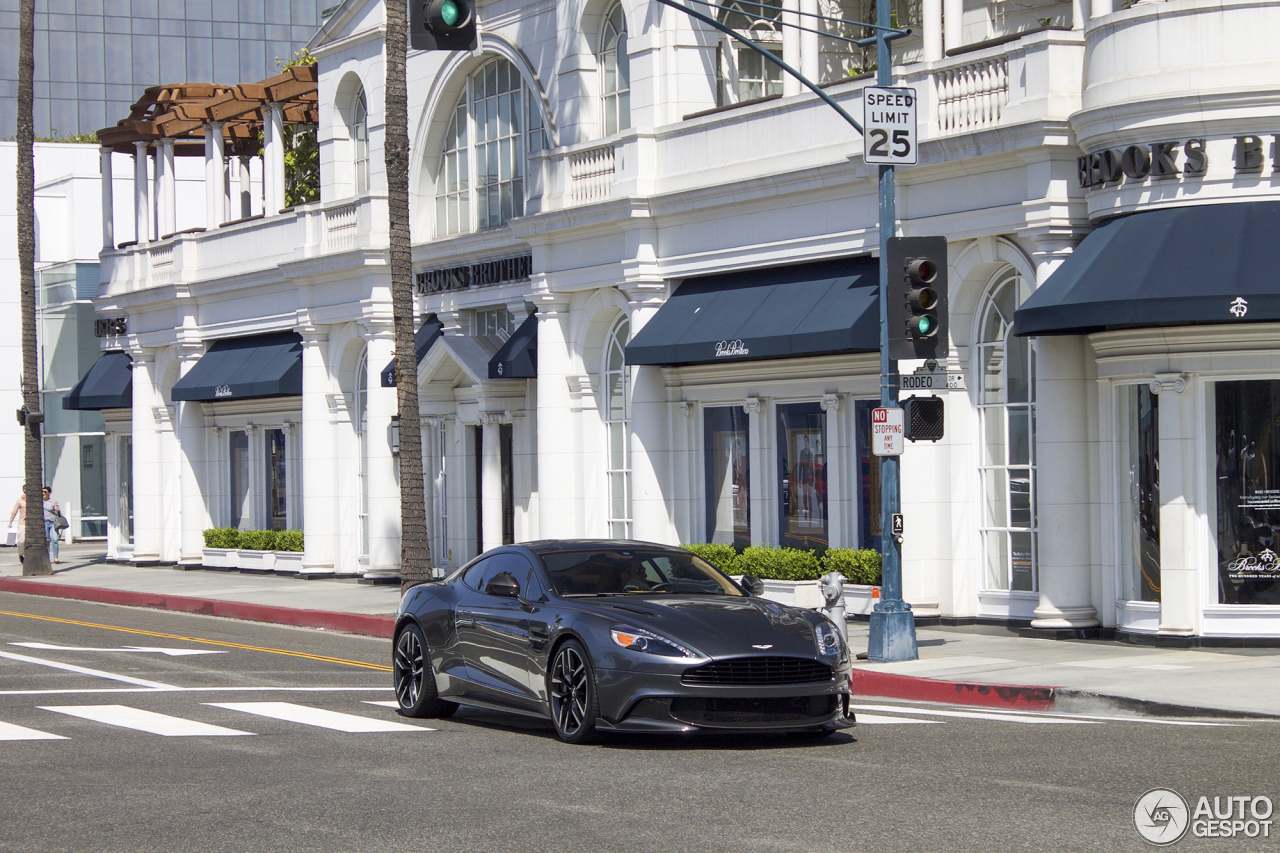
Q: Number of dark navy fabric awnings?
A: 6